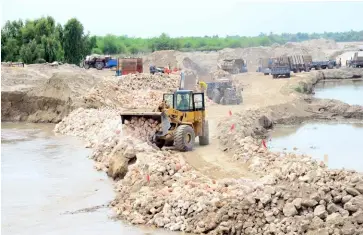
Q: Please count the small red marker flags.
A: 4